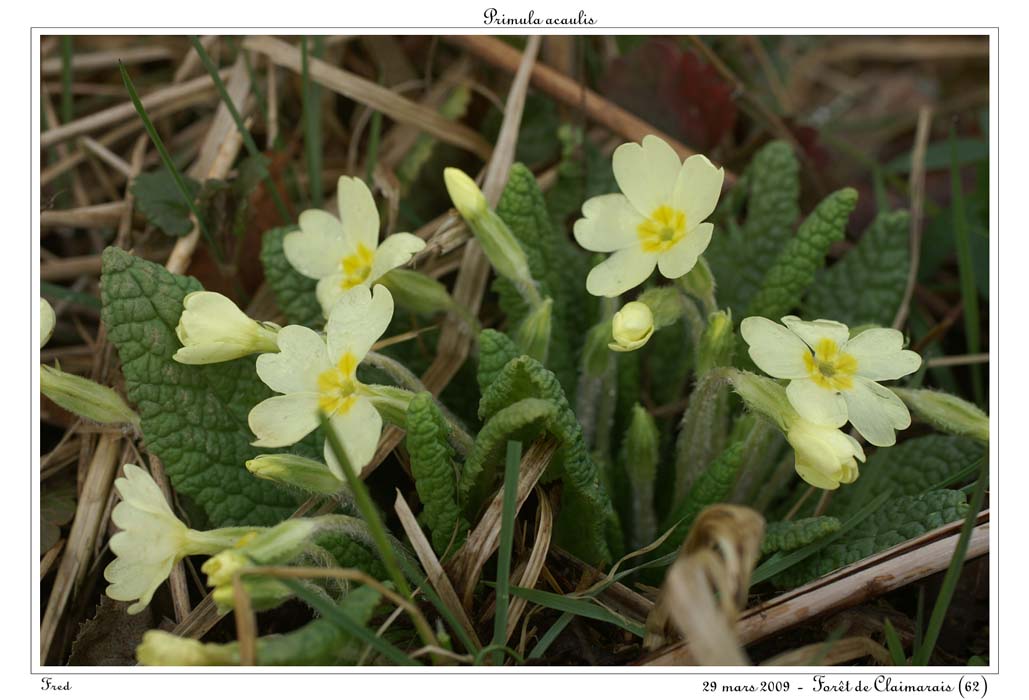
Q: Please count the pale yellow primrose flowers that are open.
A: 5